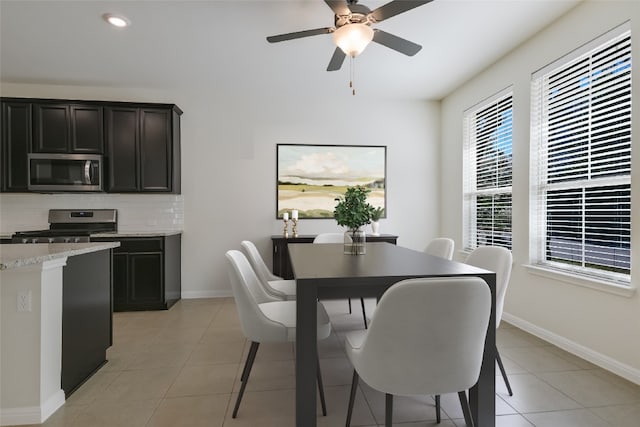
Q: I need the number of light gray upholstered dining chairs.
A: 6